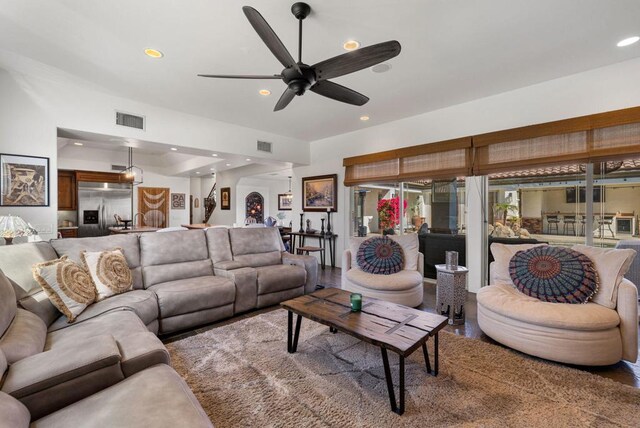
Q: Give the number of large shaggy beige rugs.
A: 1